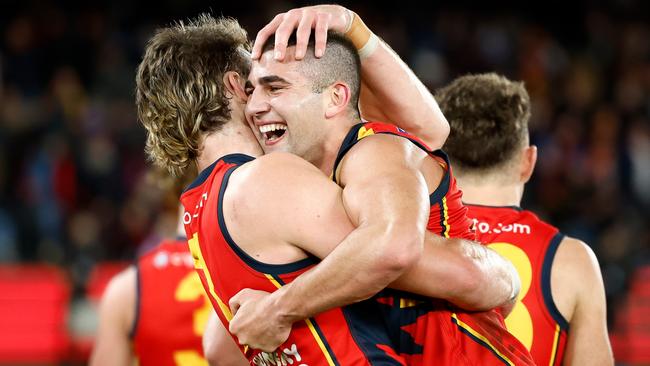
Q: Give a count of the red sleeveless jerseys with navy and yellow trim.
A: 4